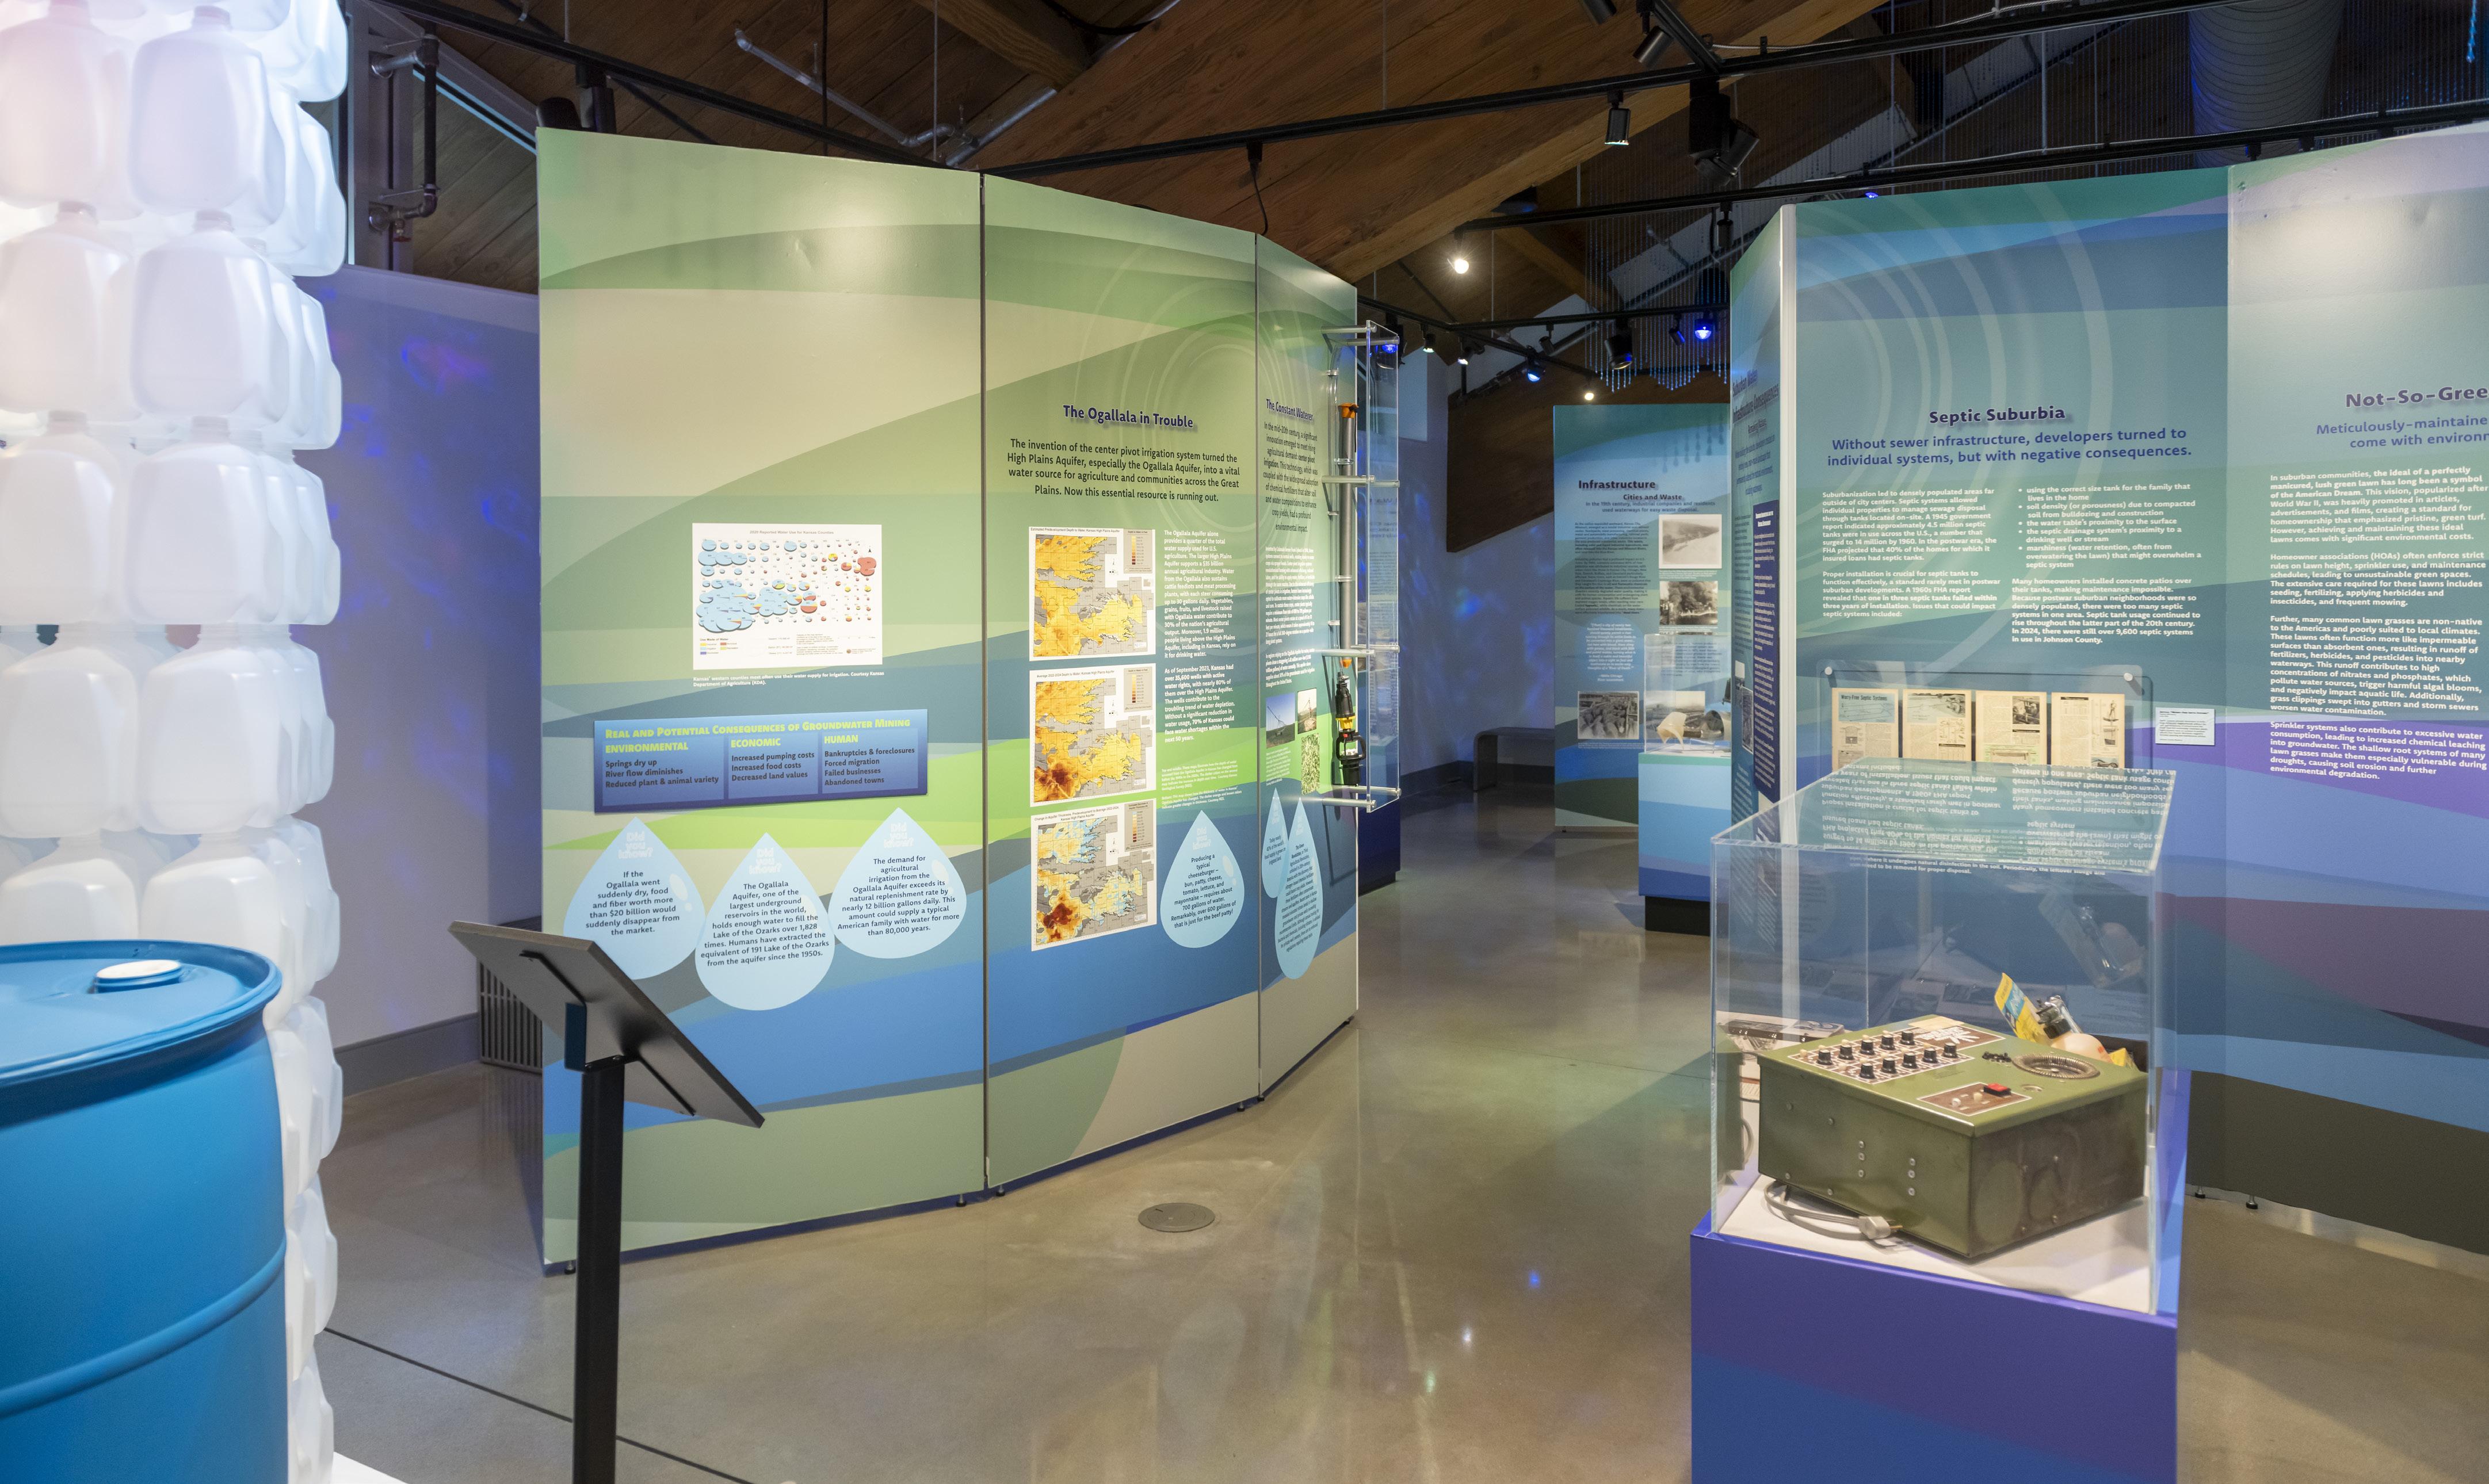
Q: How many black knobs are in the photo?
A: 10